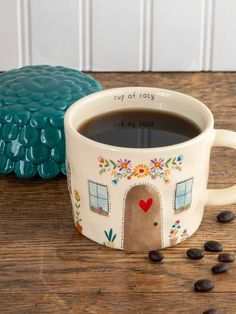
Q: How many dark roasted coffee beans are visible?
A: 8